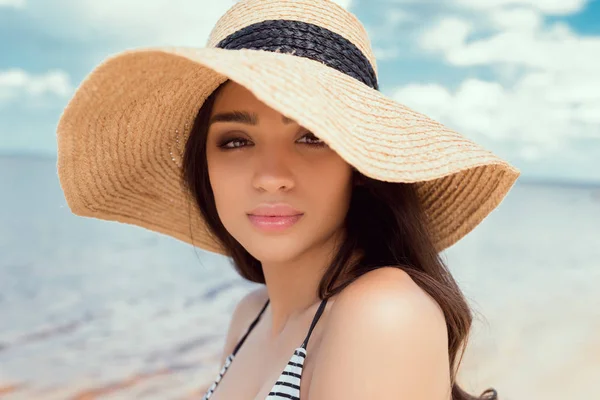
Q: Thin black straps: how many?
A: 2